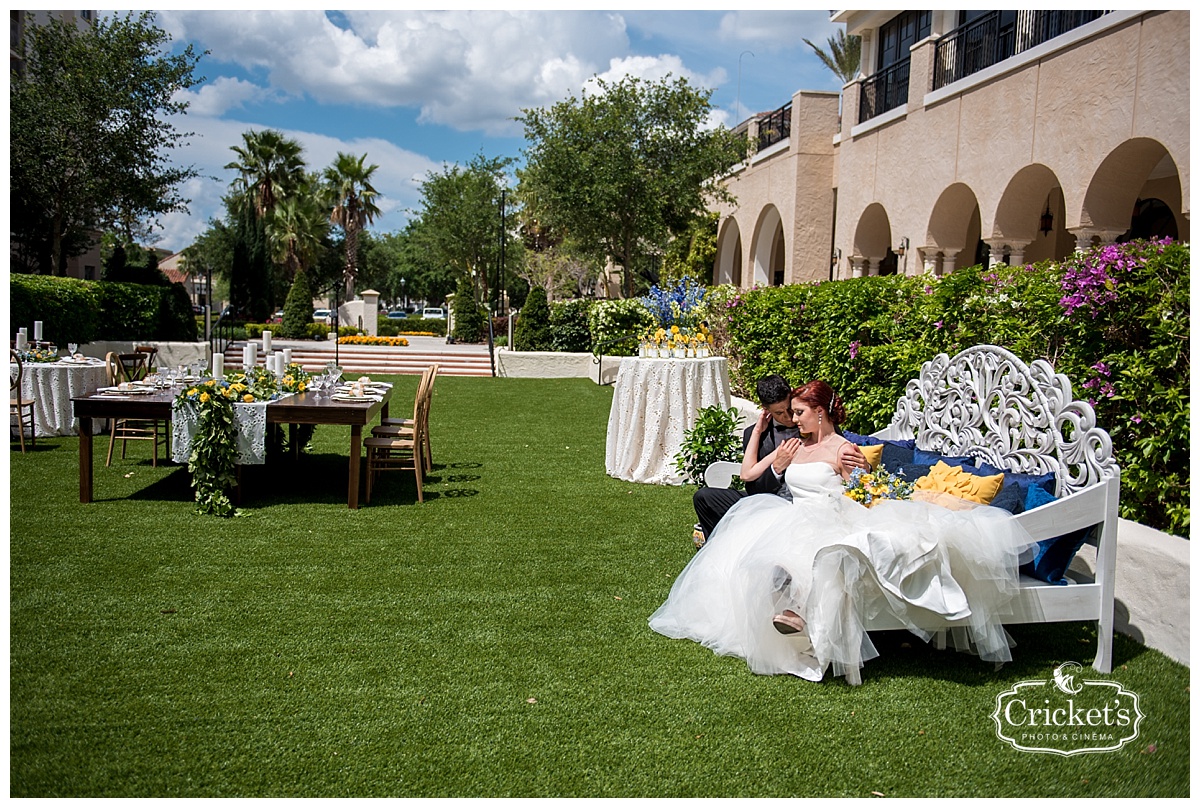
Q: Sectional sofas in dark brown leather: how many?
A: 0